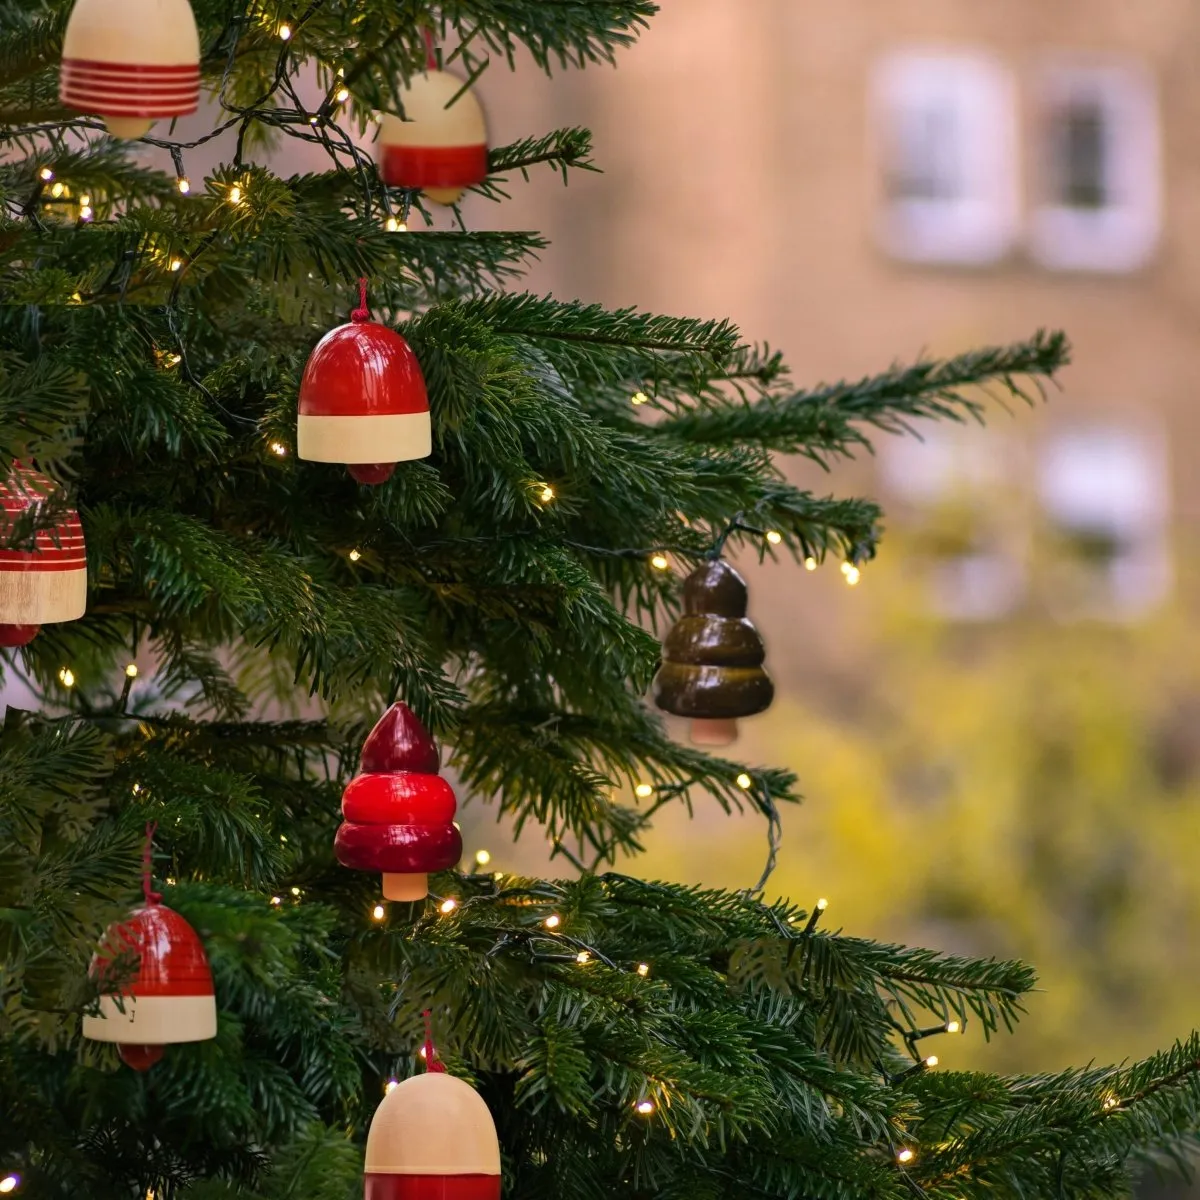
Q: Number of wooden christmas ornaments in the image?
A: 8